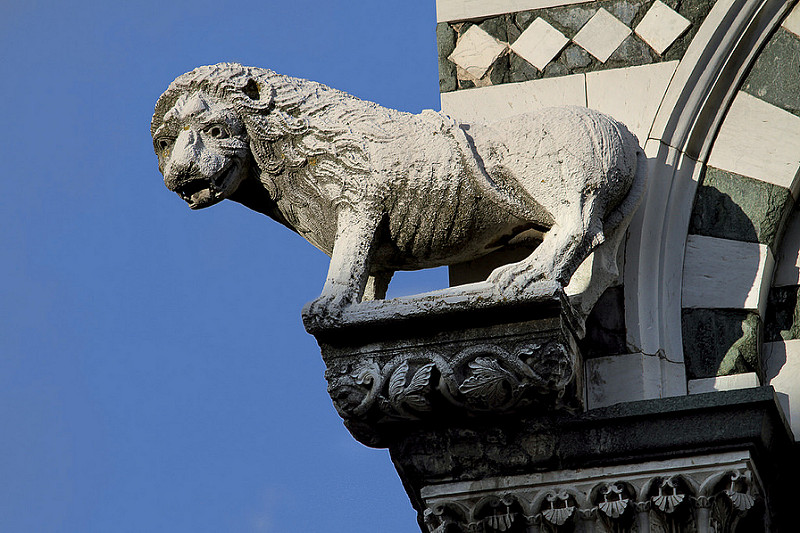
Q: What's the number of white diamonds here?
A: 4